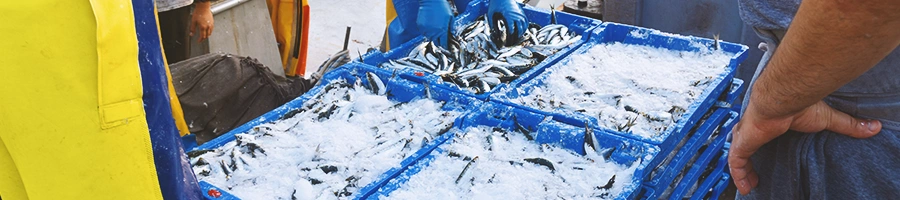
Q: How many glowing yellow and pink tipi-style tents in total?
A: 0